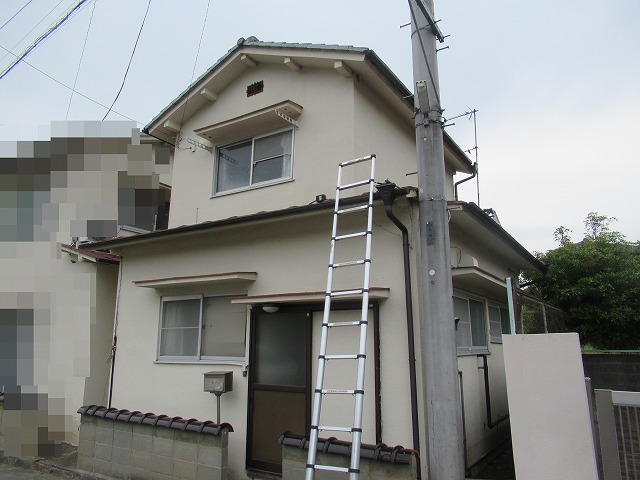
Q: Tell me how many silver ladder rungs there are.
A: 11